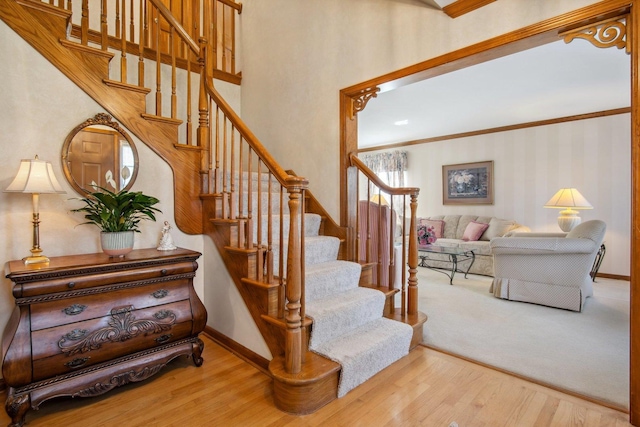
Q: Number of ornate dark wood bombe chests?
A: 1